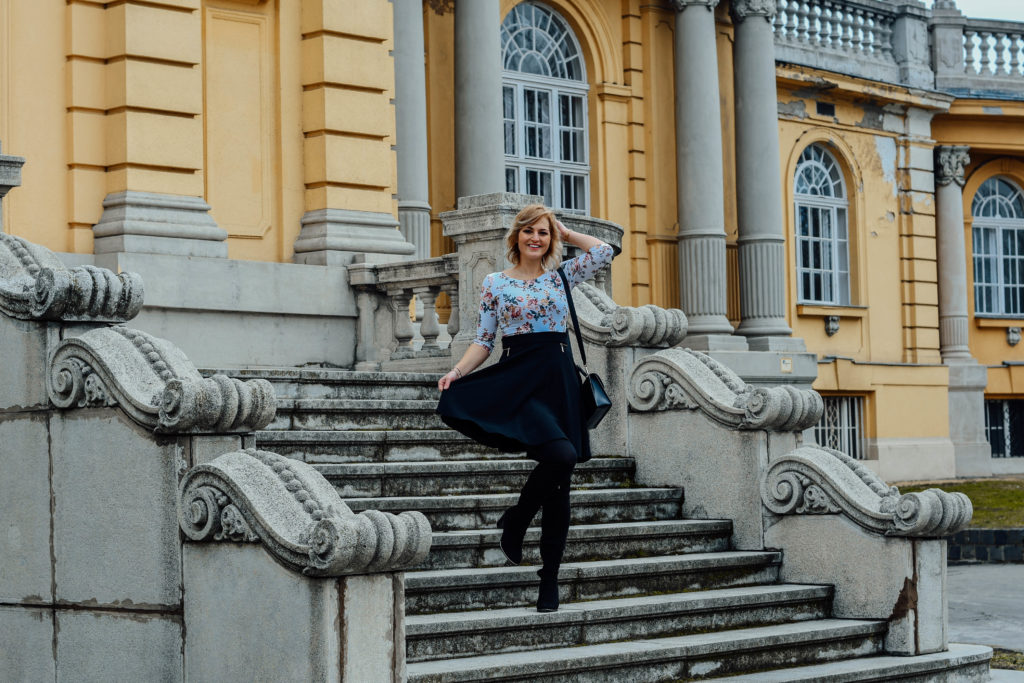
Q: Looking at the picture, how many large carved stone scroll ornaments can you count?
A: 6